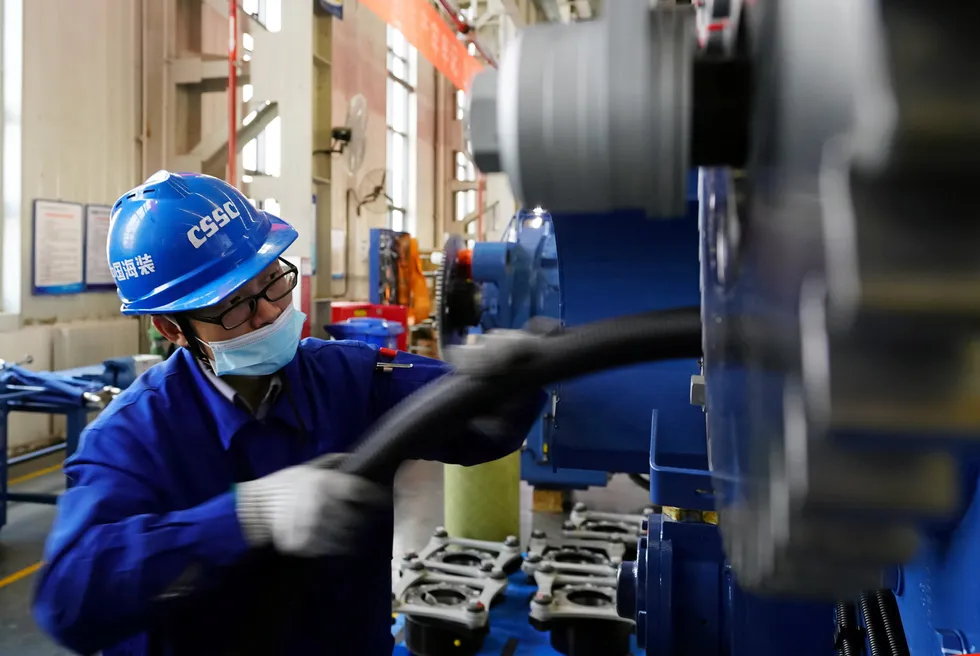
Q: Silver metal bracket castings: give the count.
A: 5